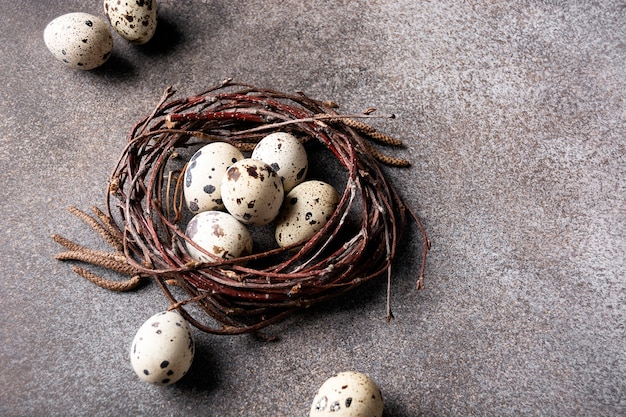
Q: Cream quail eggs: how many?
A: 9